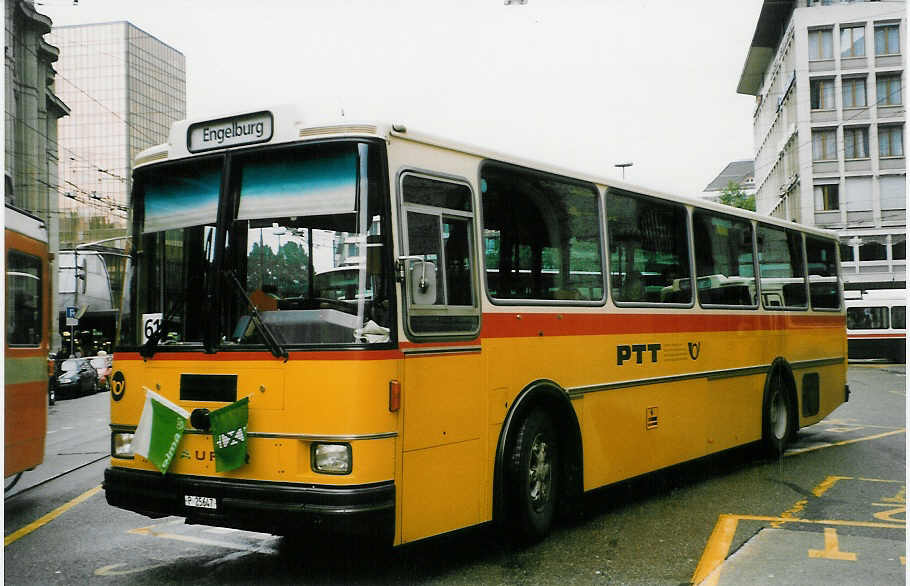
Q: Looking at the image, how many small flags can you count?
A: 2